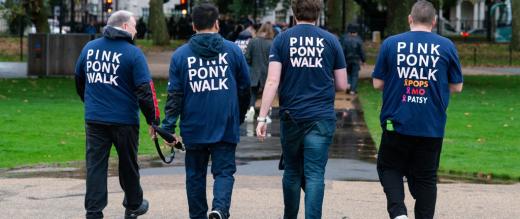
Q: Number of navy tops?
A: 4